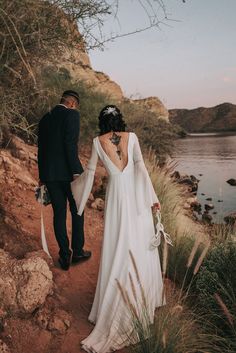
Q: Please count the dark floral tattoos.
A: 1